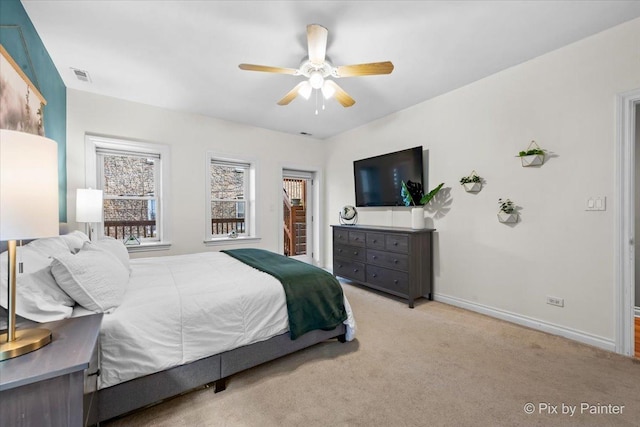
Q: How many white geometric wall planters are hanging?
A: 3